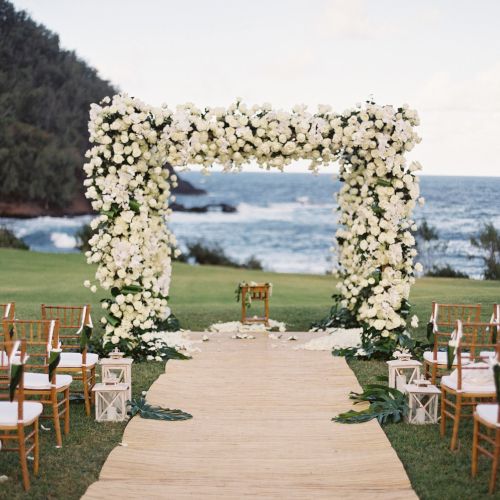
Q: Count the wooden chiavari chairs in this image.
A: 8